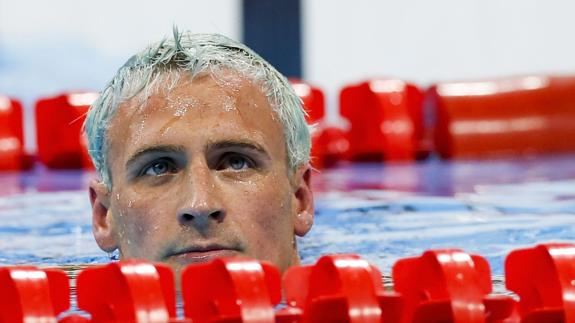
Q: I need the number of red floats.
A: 11